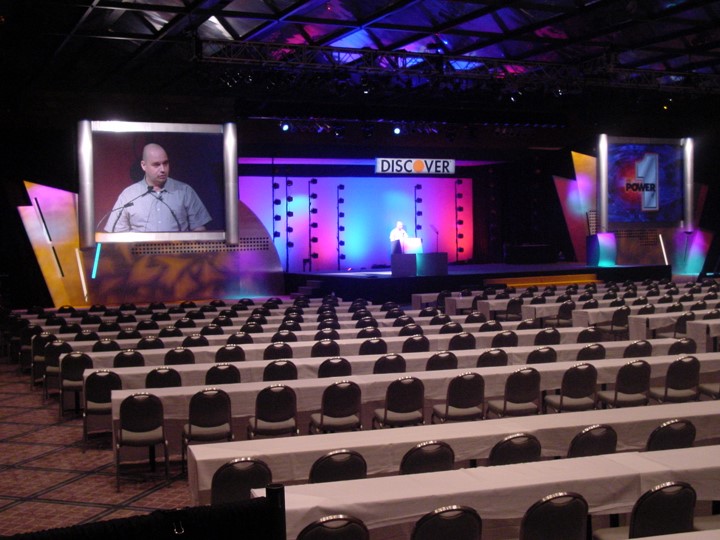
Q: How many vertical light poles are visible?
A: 6